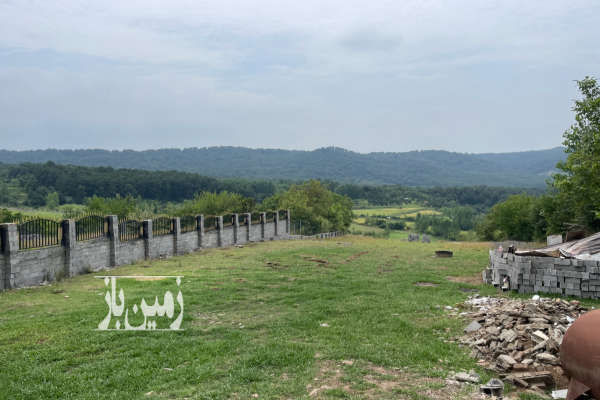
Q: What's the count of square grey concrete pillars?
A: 12